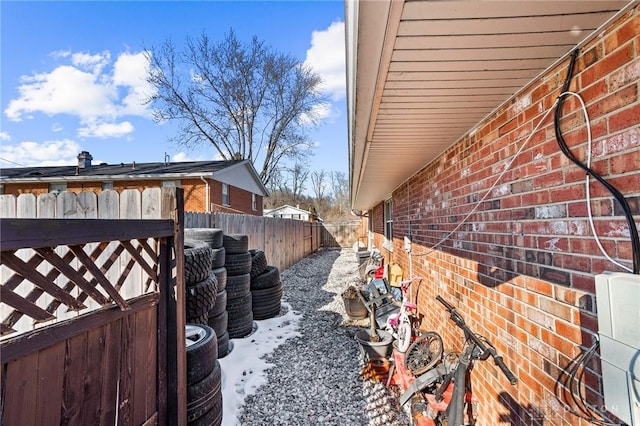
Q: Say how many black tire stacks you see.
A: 5